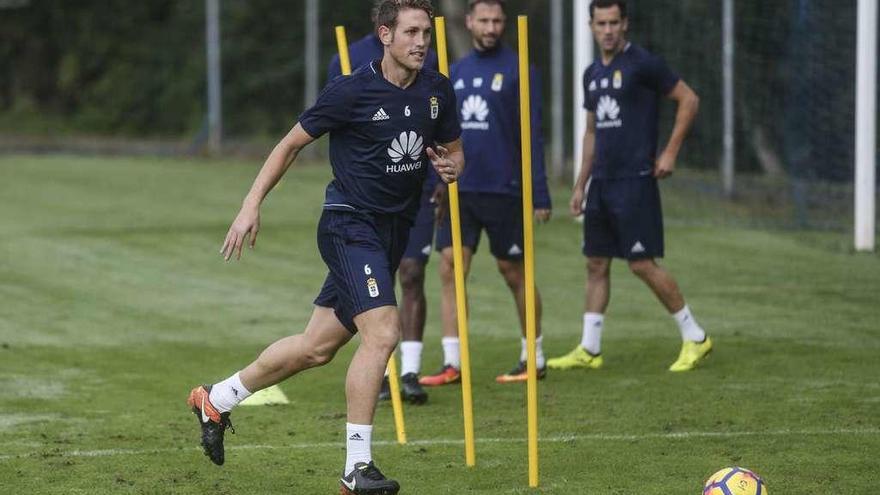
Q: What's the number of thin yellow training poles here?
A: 3